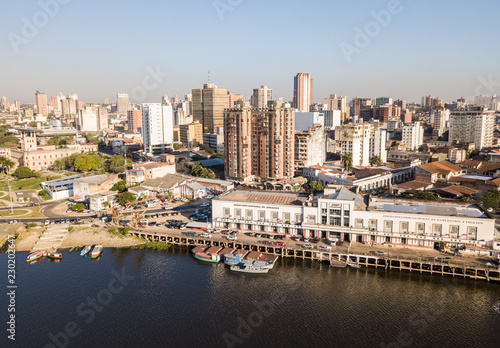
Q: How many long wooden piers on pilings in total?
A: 1